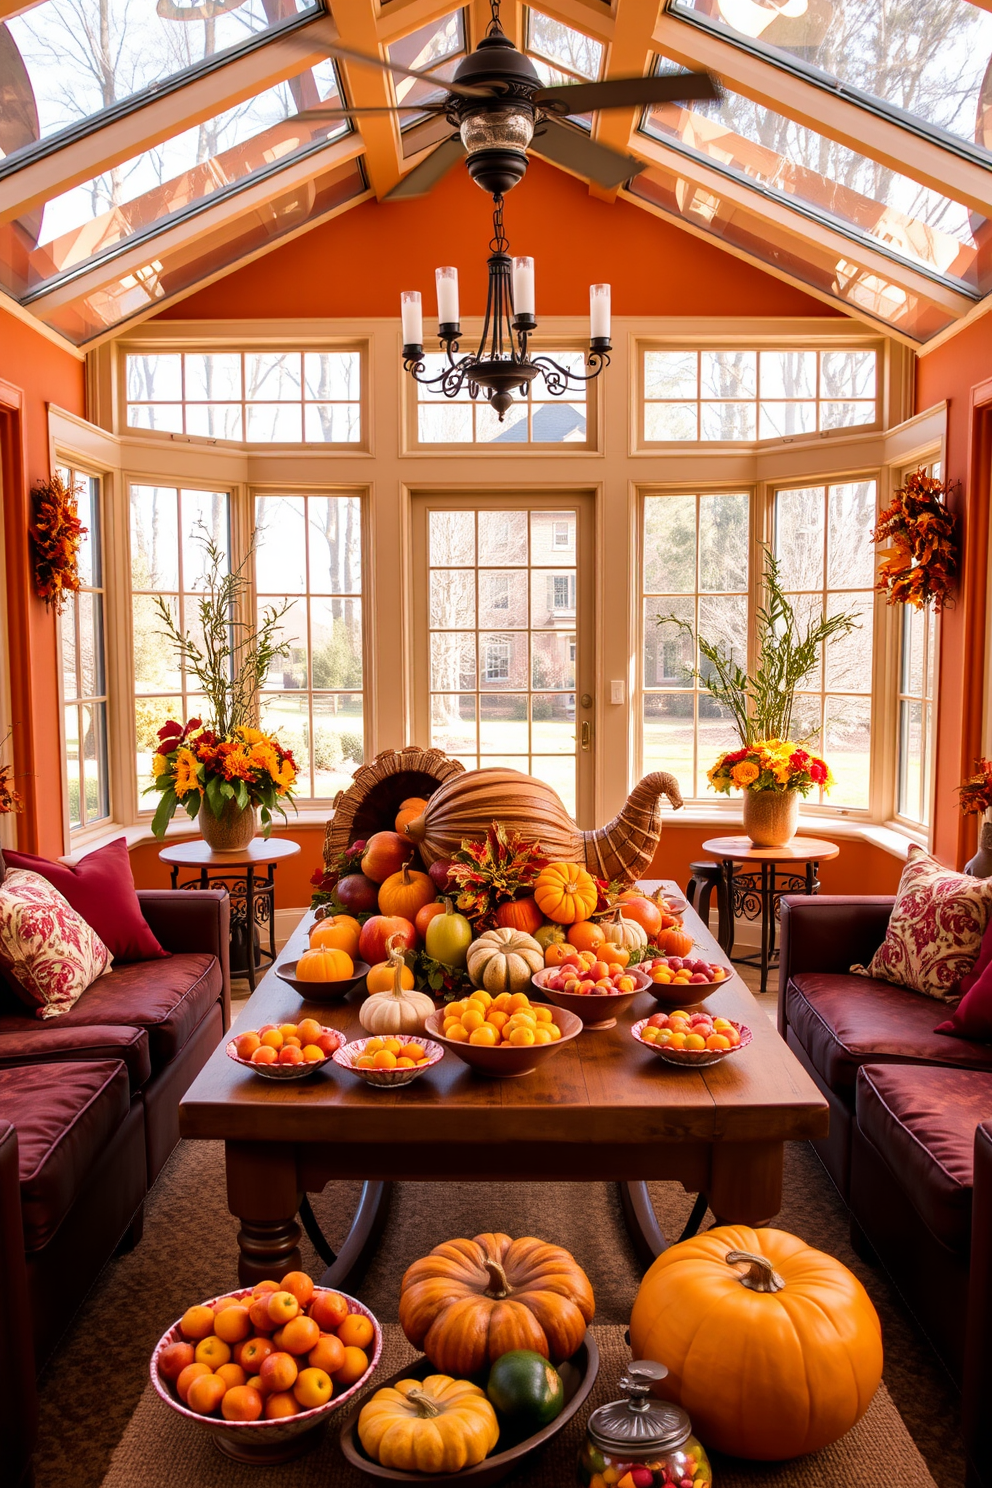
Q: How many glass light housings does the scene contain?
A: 5